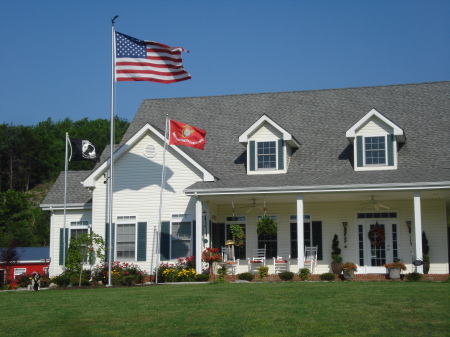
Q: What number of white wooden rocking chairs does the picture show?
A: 4